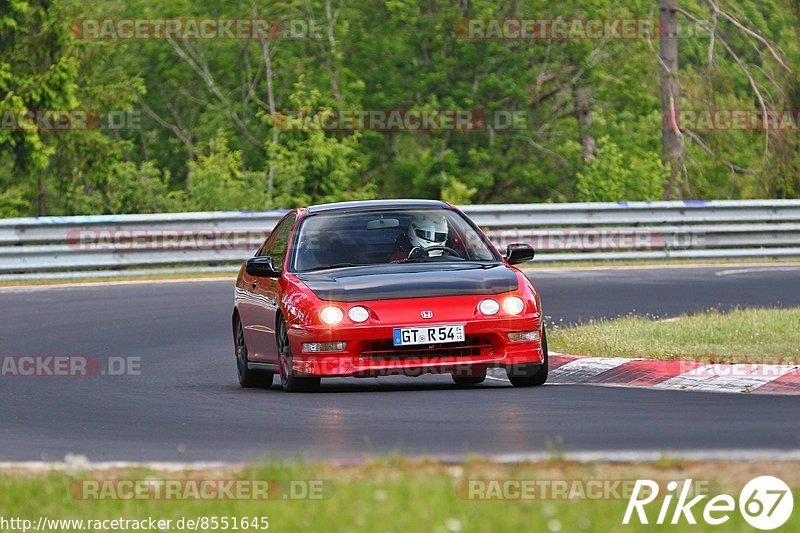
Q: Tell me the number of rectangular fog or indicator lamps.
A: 2